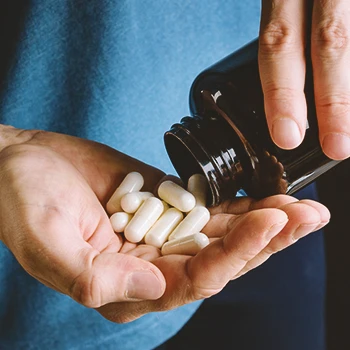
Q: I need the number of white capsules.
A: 9